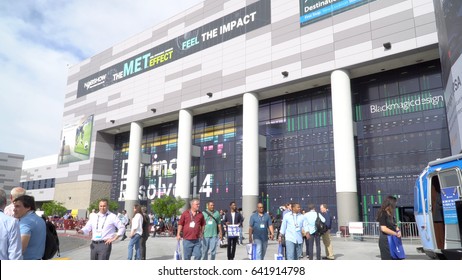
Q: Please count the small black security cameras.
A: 5